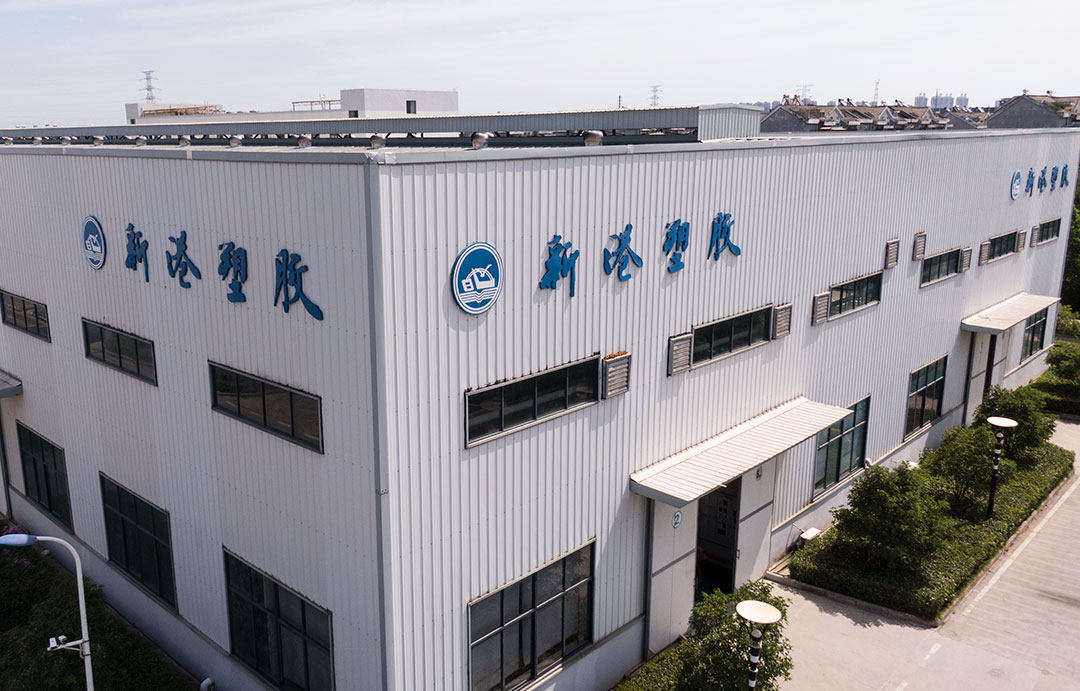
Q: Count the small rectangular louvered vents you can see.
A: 10